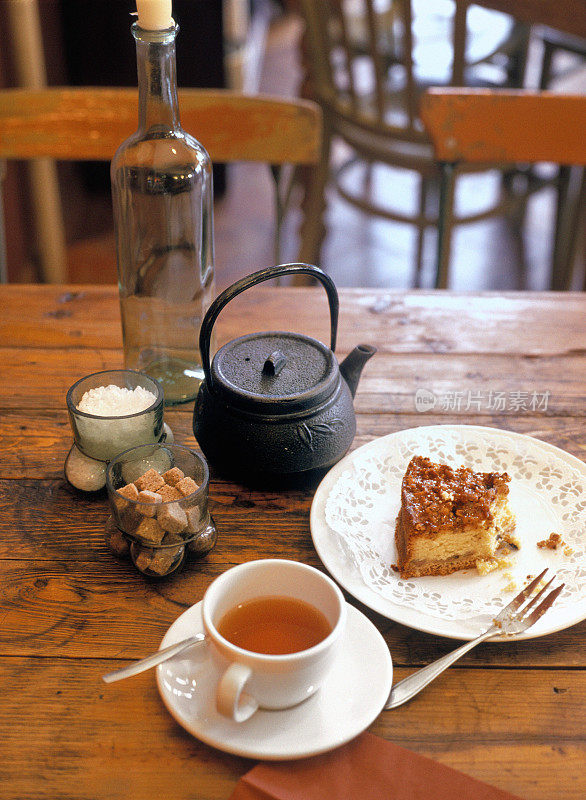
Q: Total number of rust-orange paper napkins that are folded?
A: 1